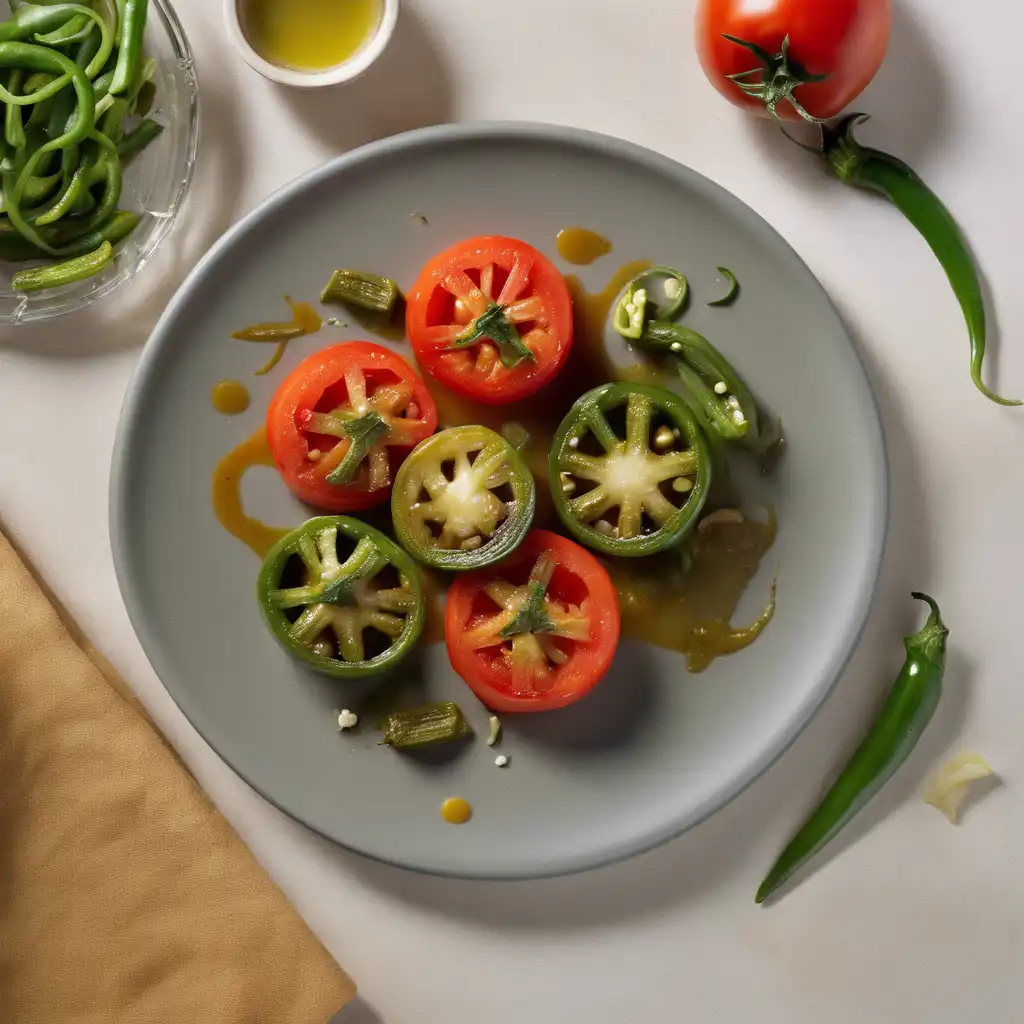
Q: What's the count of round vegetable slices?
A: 6